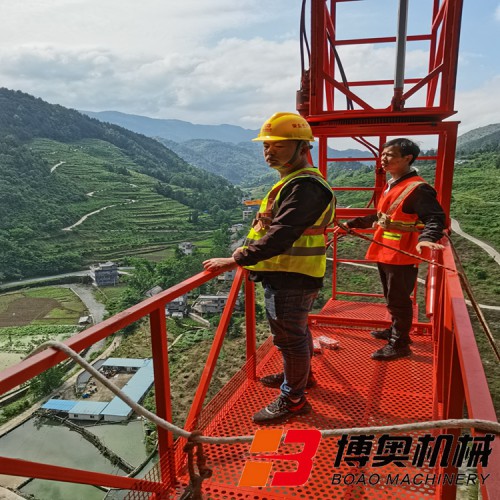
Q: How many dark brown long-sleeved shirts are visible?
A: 2